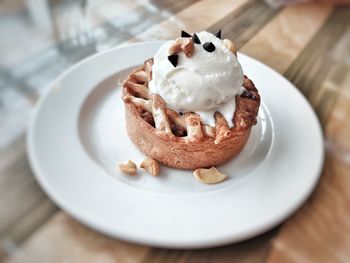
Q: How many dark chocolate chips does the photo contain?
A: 5